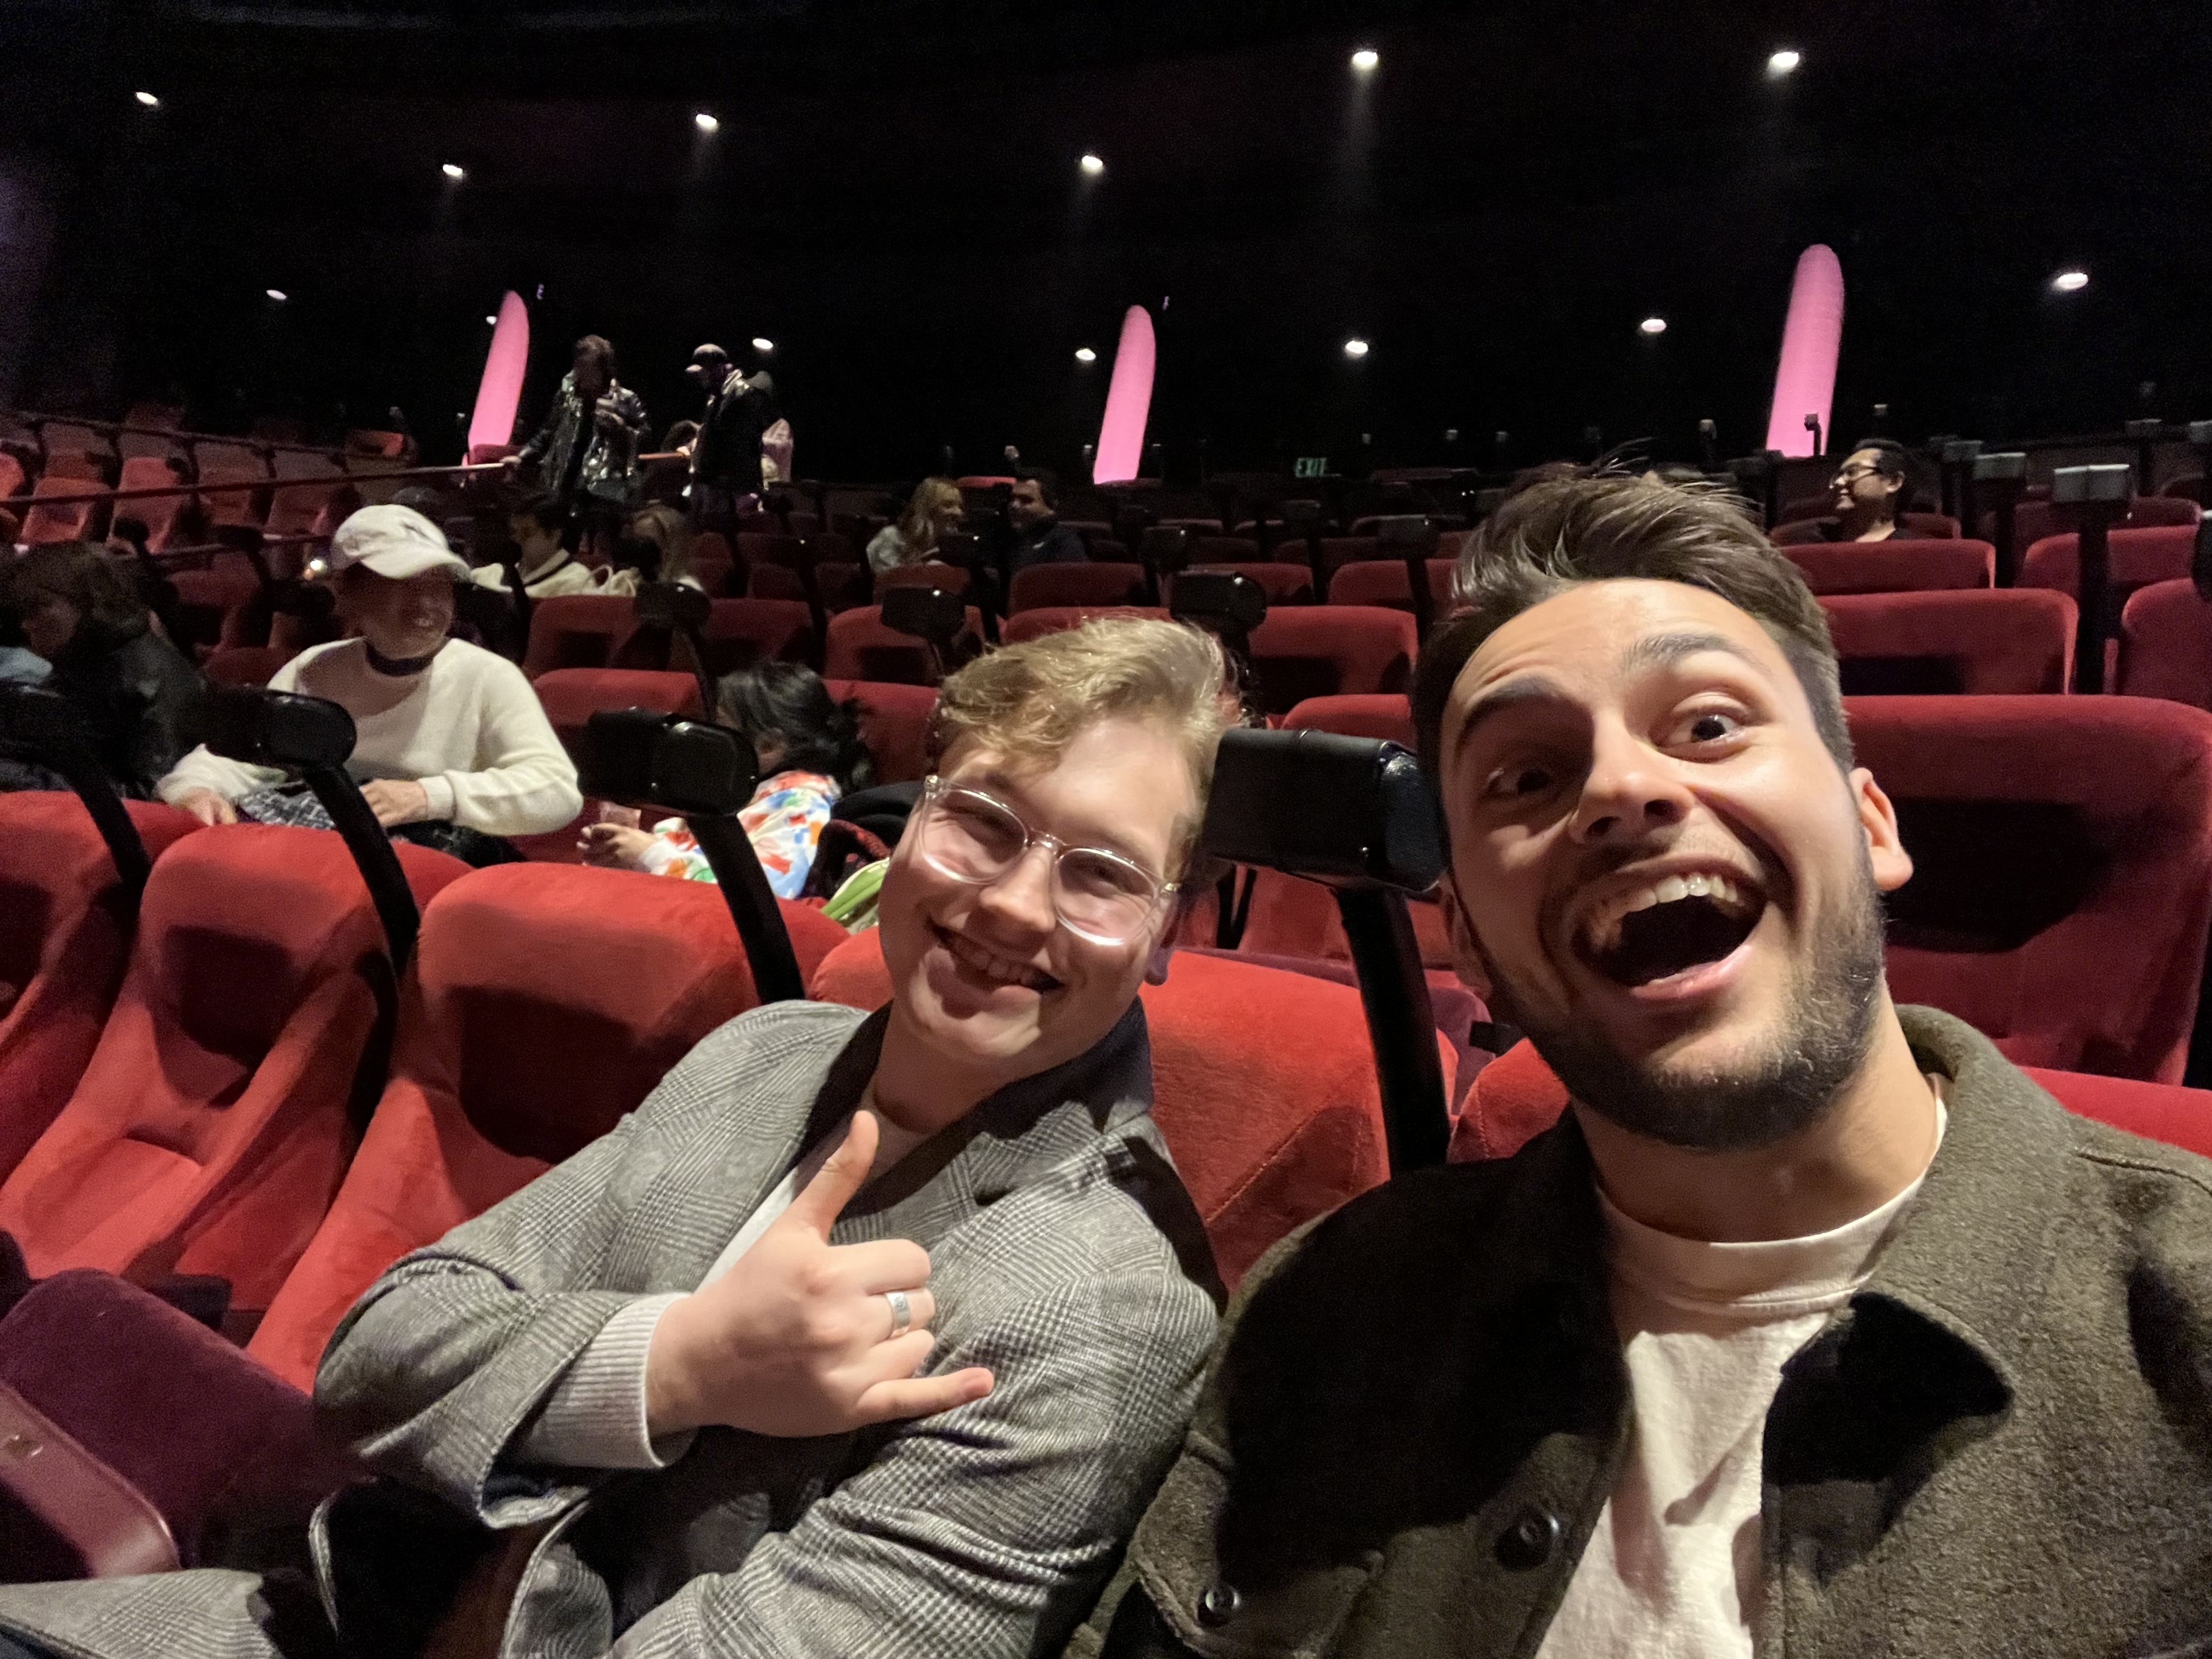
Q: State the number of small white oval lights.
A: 13